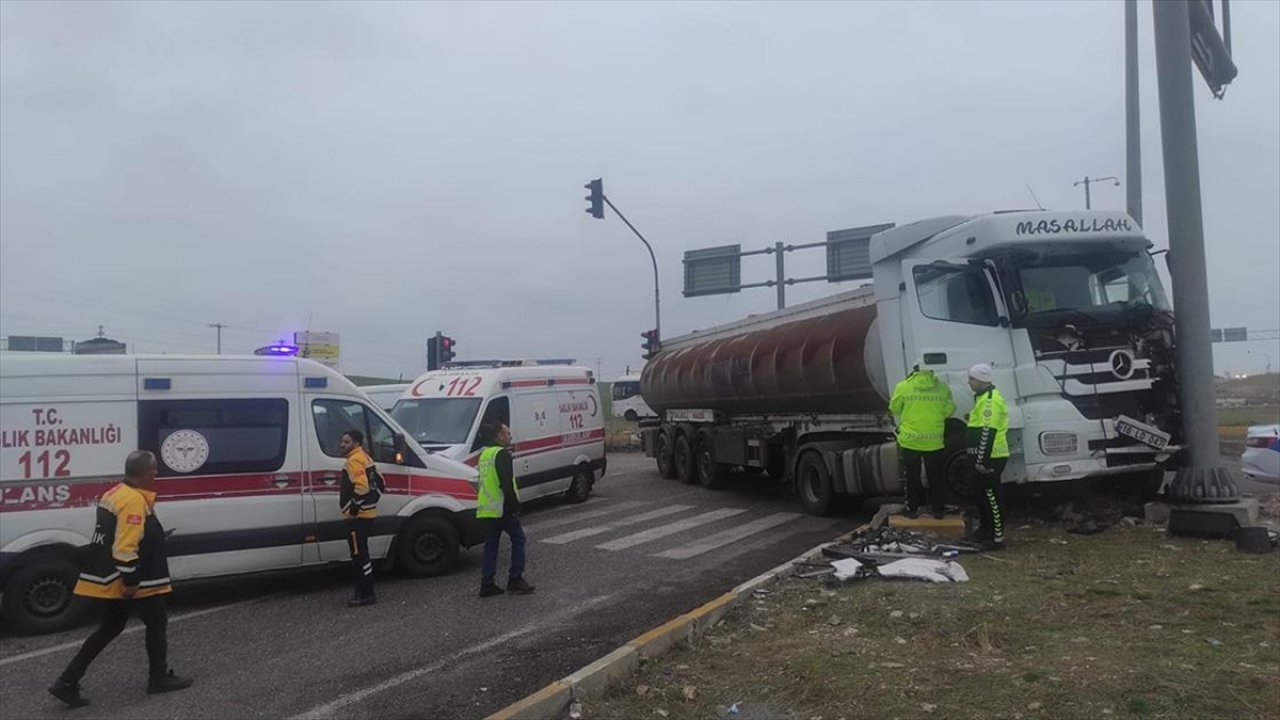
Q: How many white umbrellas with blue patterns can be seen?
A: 0